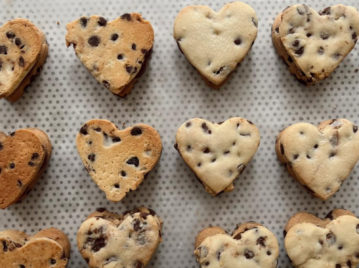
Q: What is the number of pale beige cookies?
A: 7